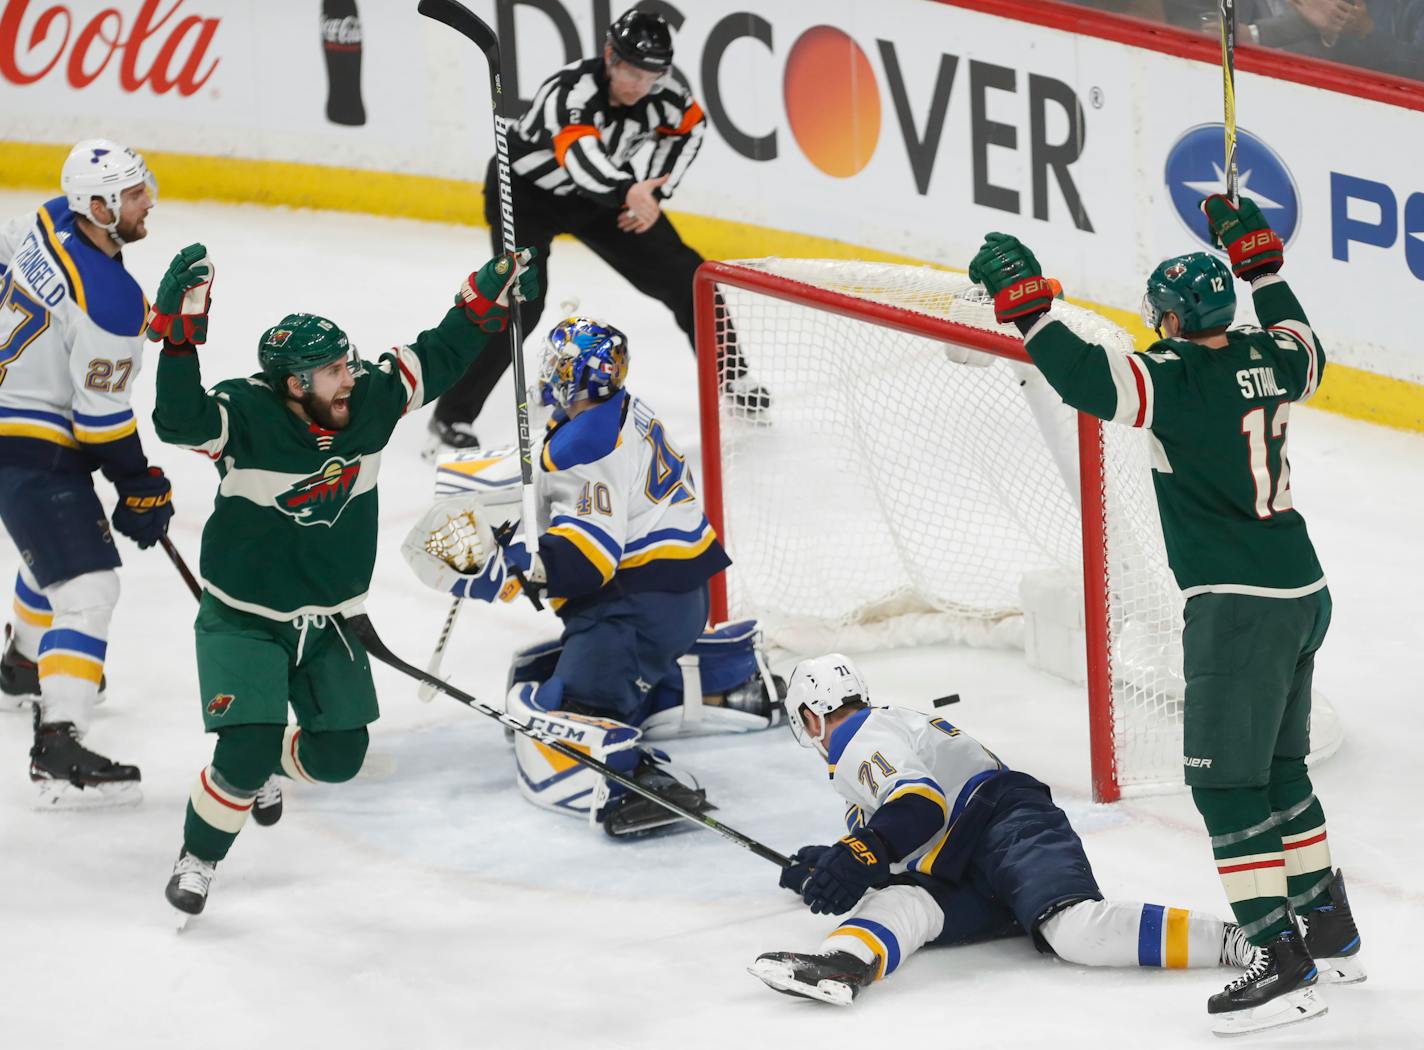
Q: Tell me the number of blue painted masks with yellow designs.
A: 1